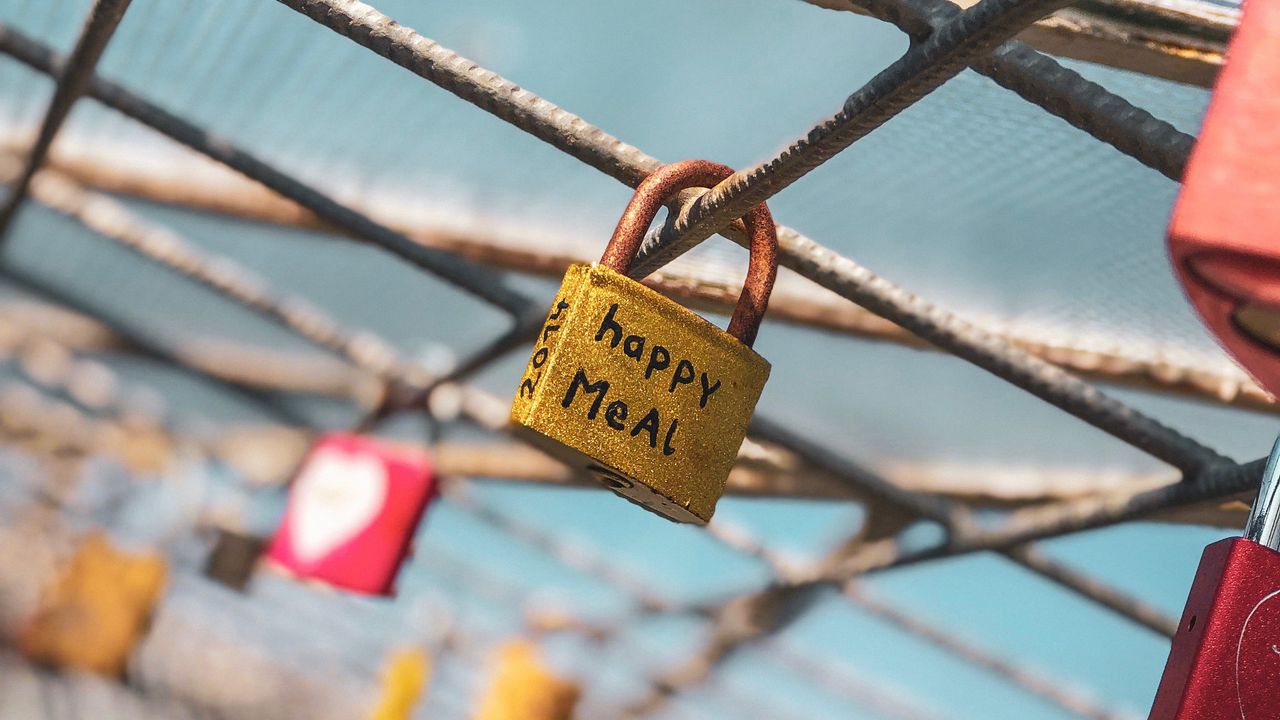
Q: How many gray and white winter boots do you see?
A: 0